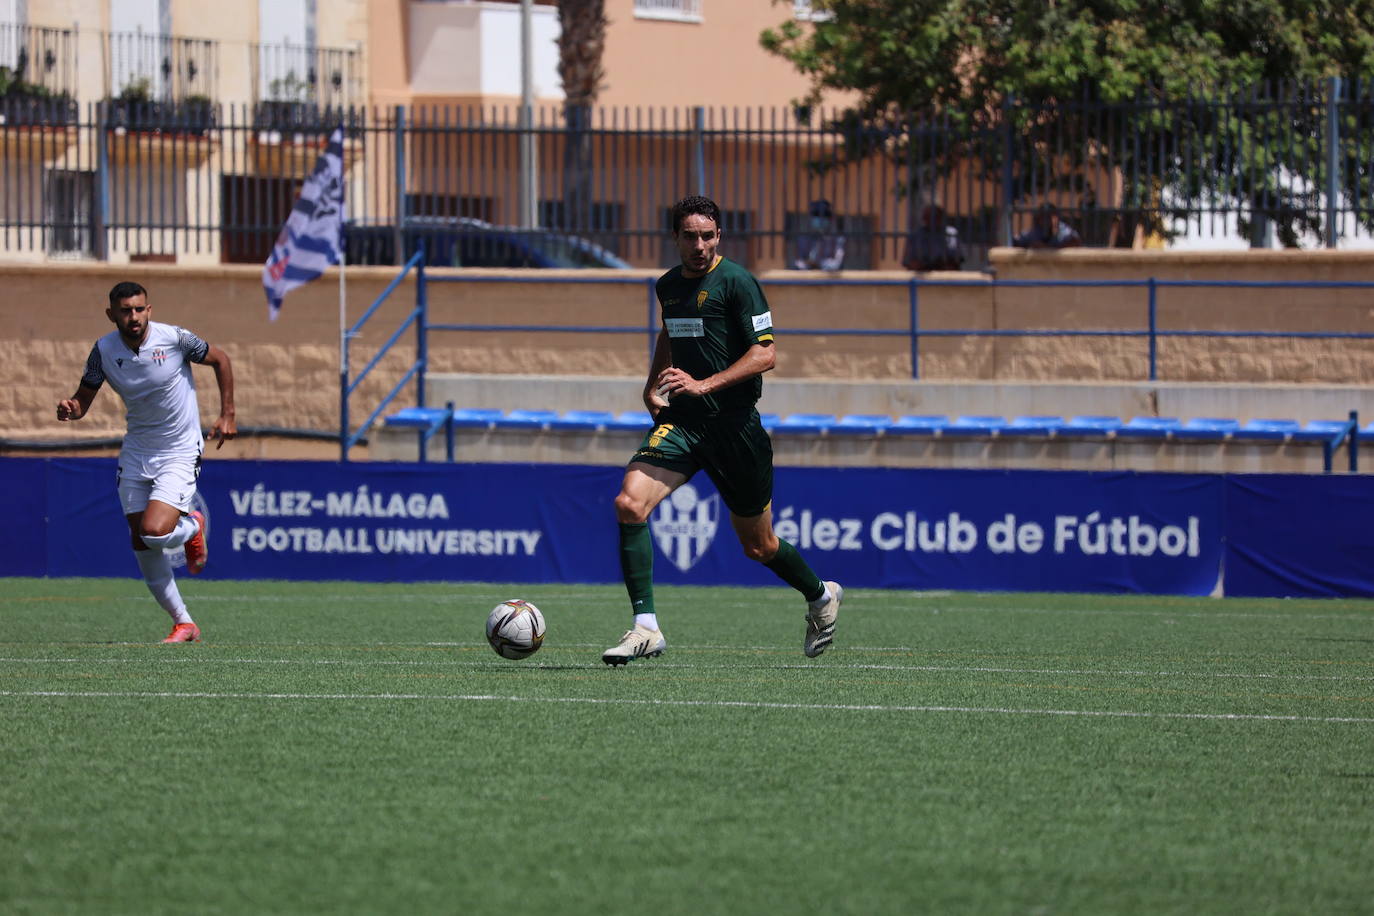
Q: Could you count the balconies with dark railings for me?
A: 3